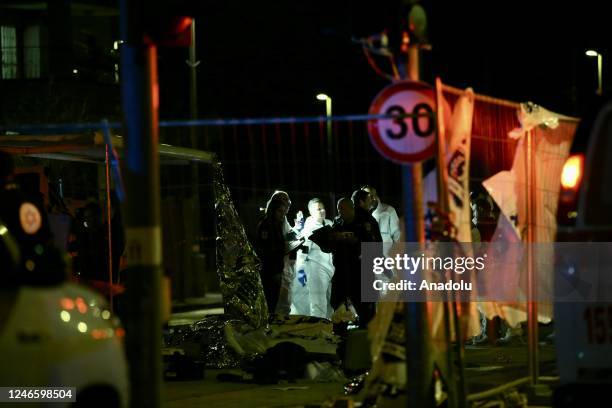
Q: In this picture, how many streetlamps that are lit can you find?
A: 2